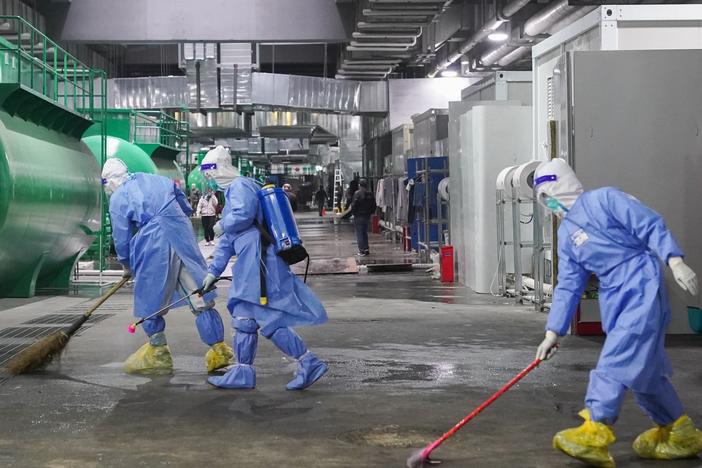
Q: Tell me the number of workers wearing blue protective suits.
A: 3